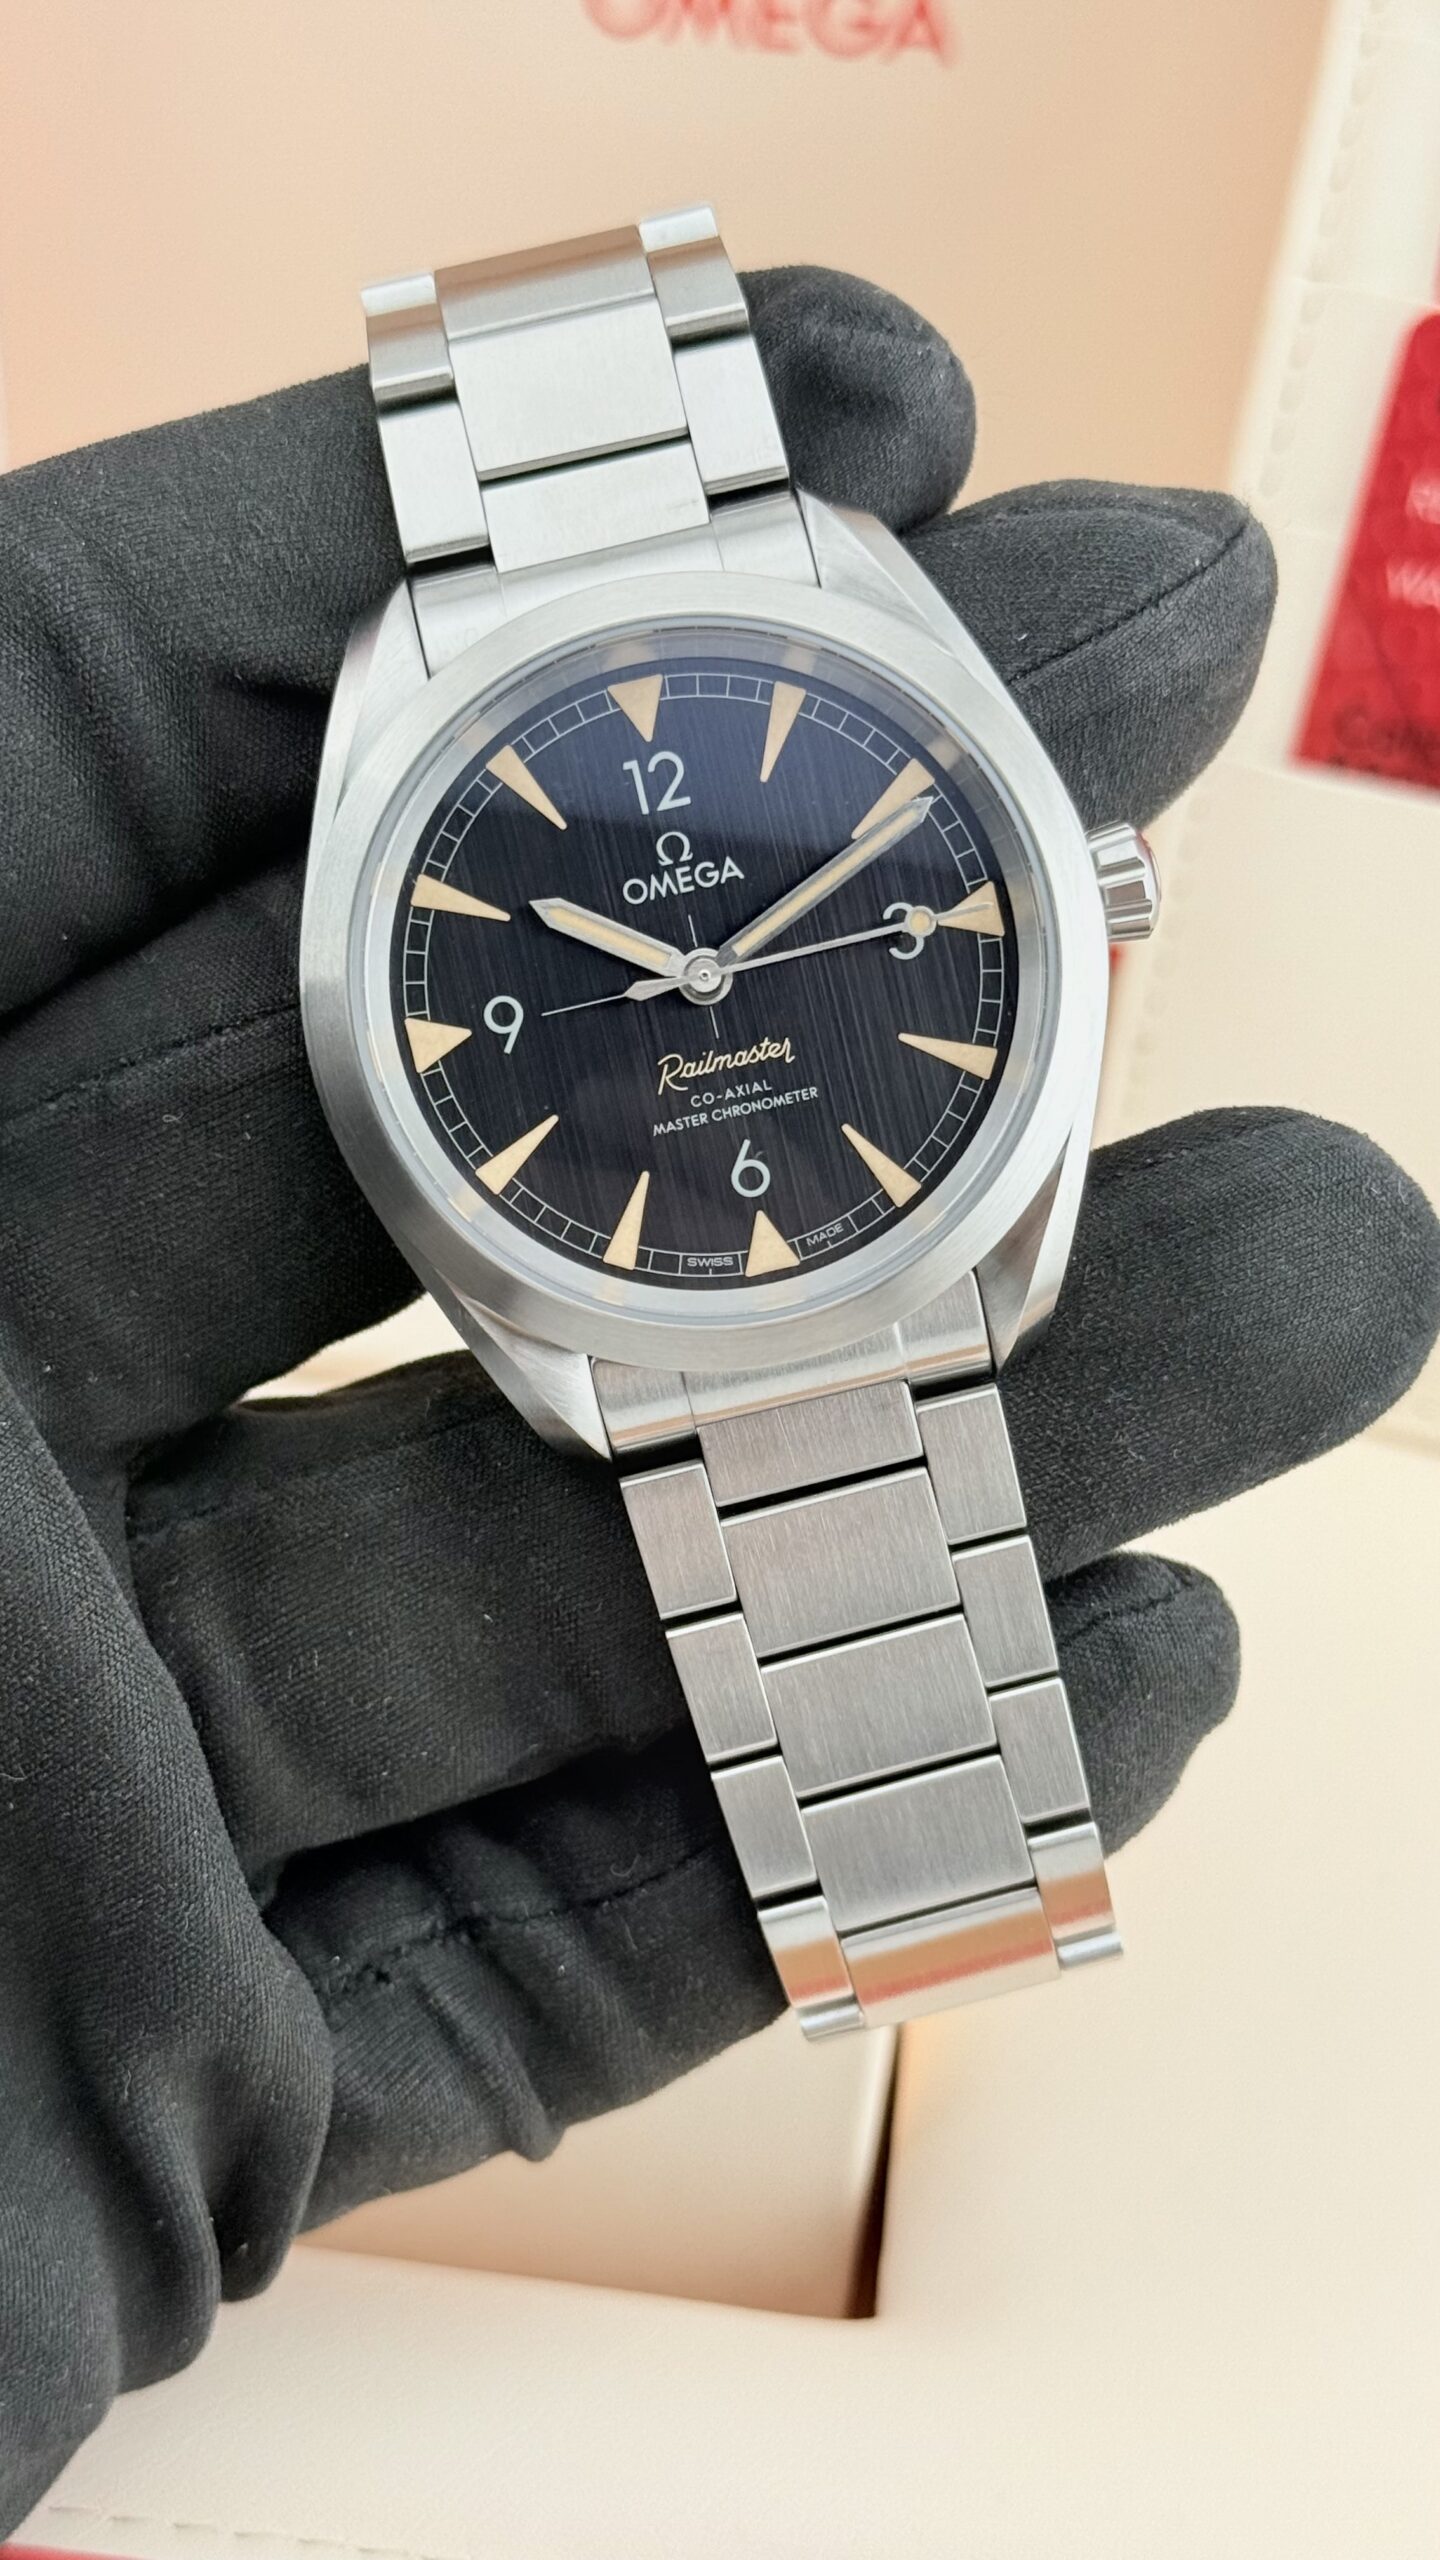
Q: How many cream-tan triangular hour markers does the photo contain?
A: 12